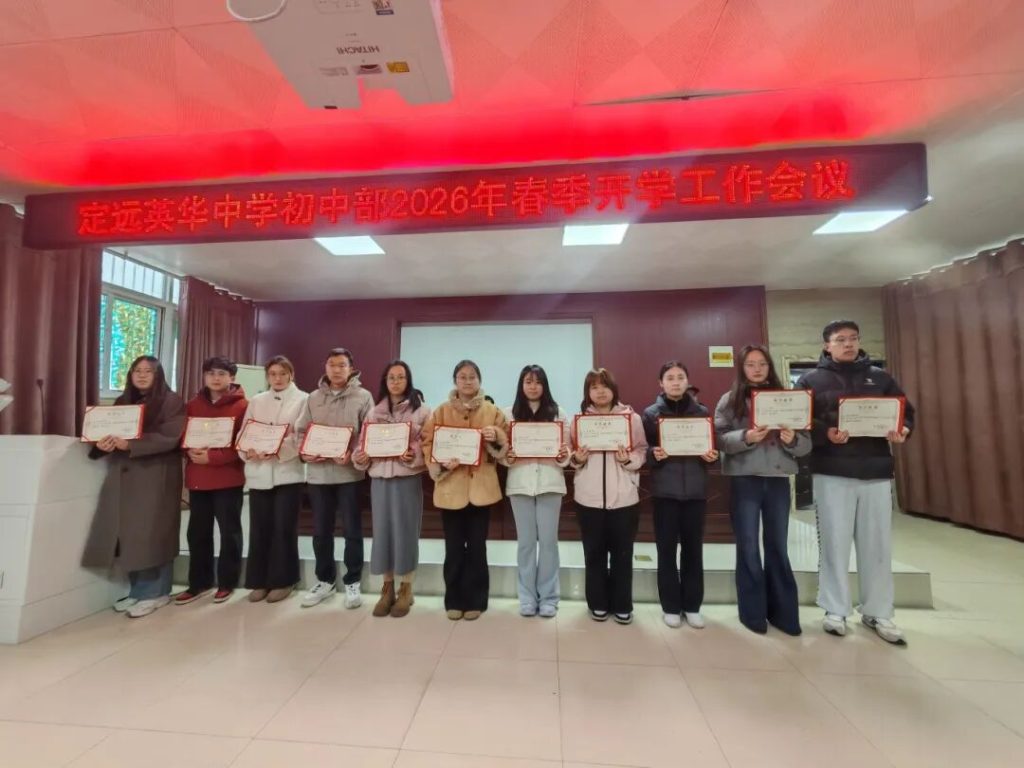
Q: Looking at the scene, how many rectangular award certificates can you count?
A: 11